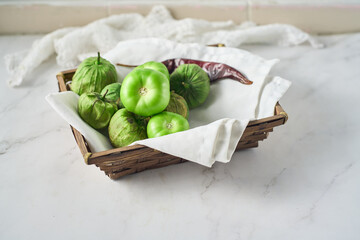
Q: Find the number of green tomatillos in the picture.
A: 9